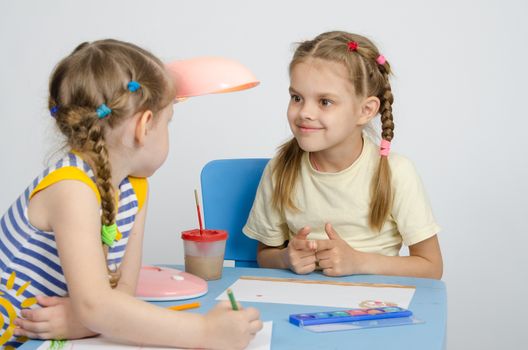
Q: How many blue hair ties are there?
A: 3